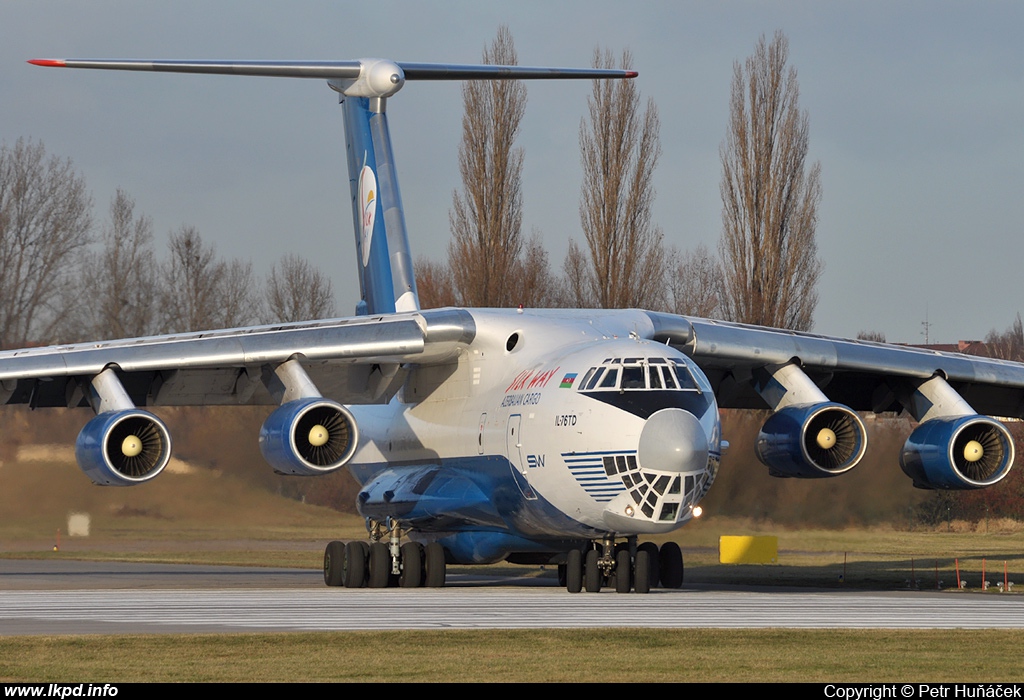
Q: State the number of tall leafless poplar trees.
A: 3